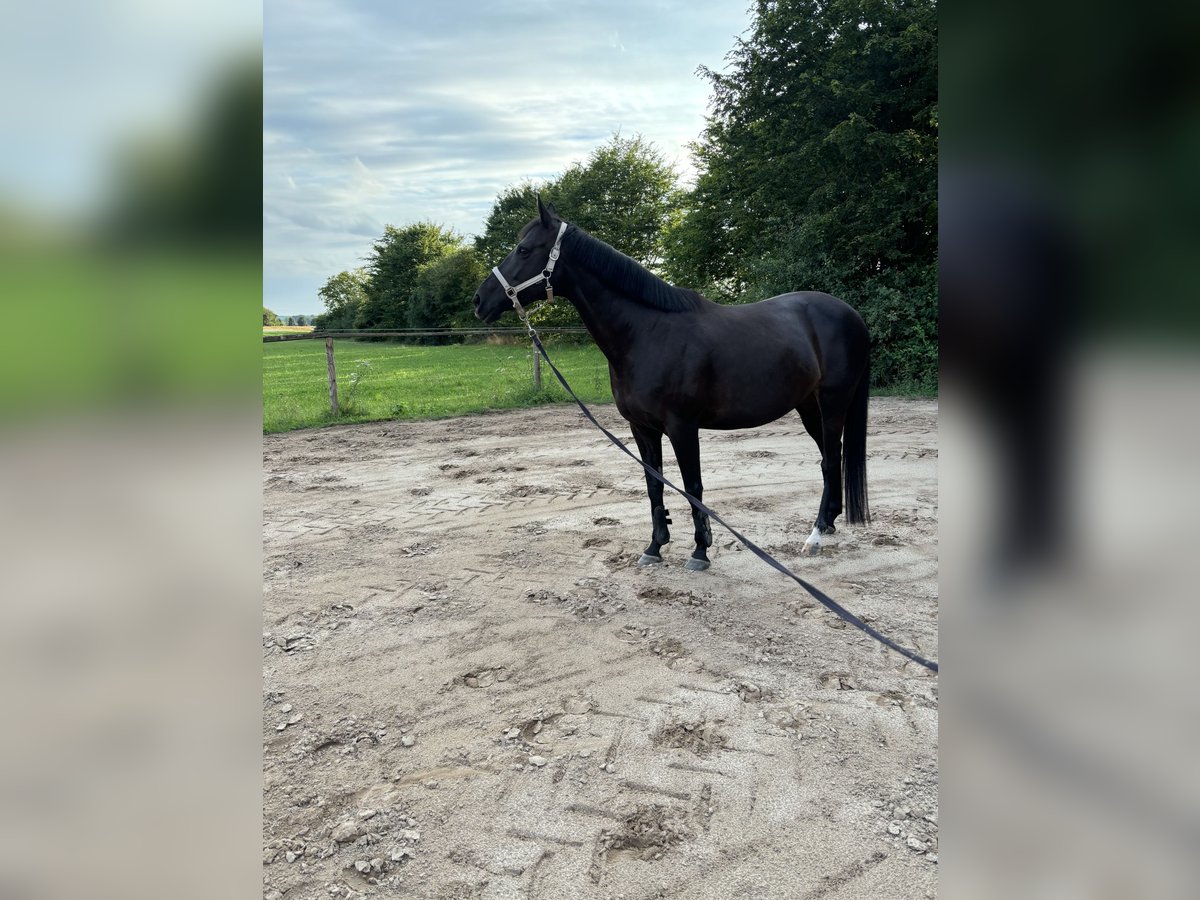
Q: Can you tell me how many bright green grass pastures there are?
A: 1